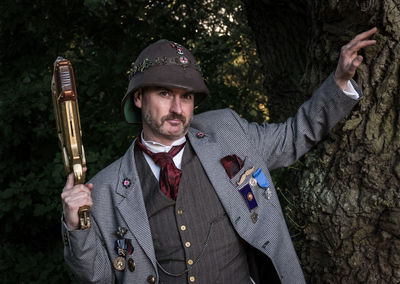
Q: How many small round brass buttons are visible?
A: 5